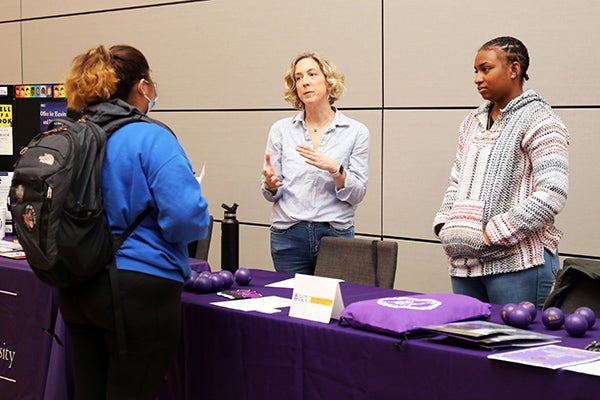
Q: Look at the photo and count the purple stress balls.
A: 12